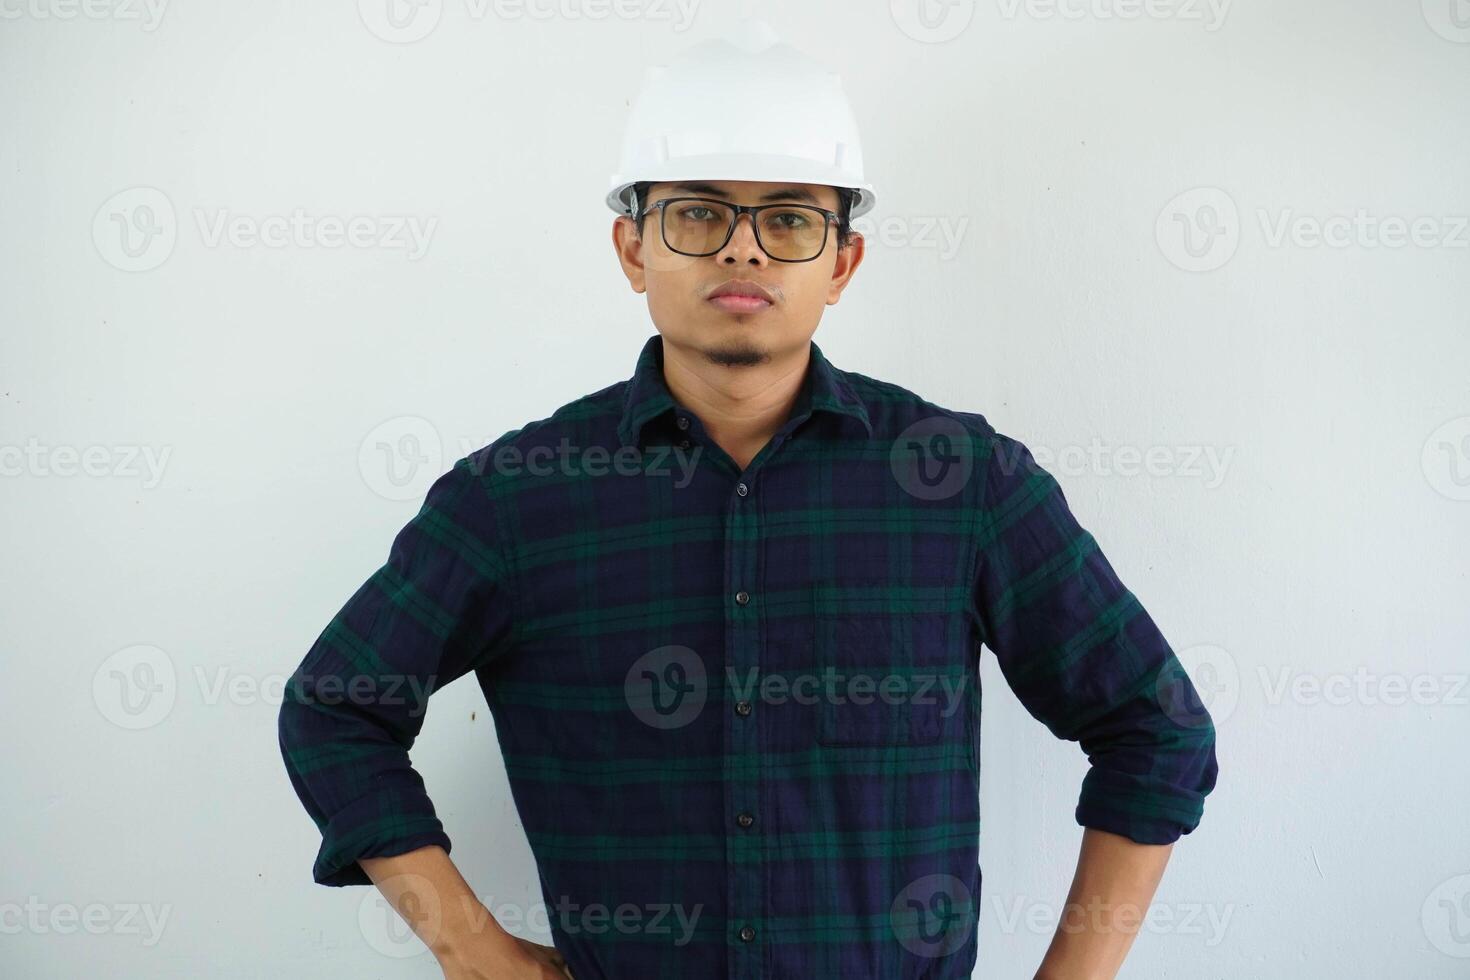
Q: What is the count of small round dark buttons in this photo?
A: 7